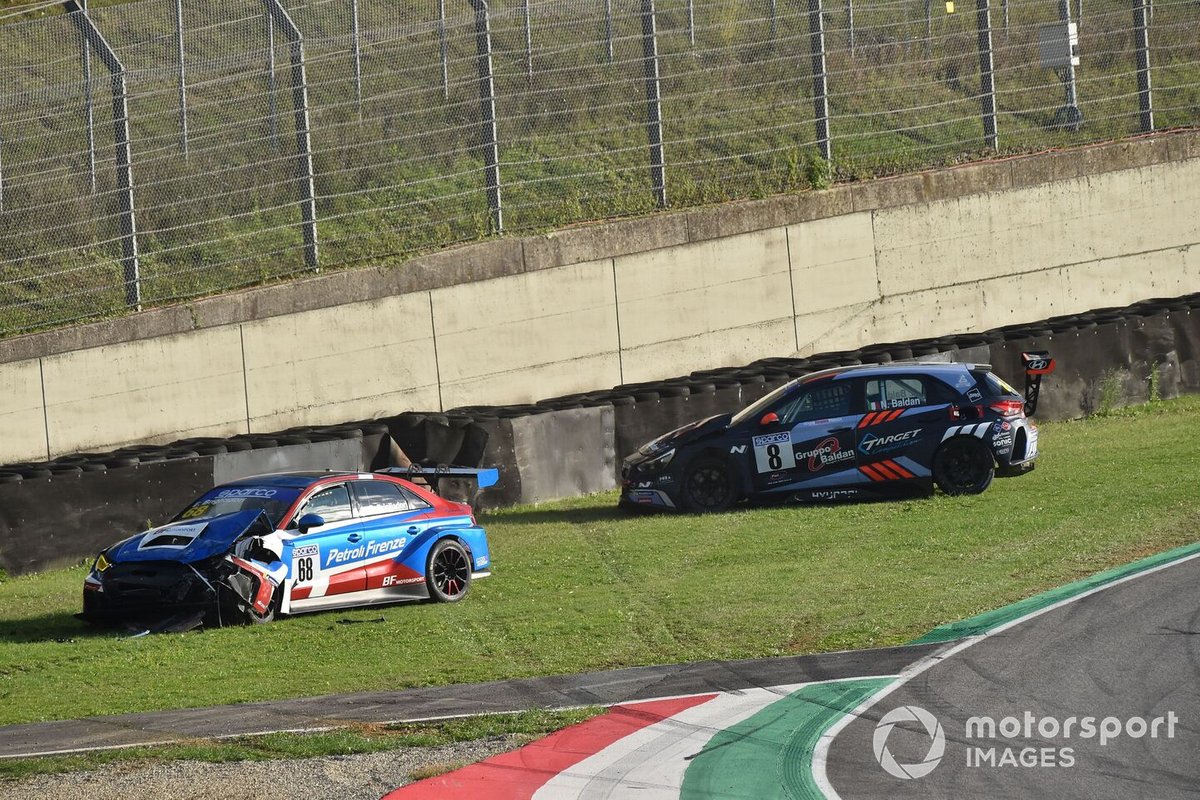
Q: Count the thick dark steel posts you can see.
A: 7